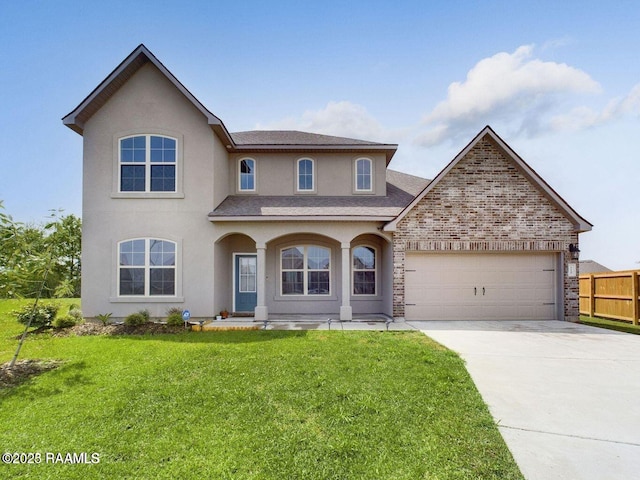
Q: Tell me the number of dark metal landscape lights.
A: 4